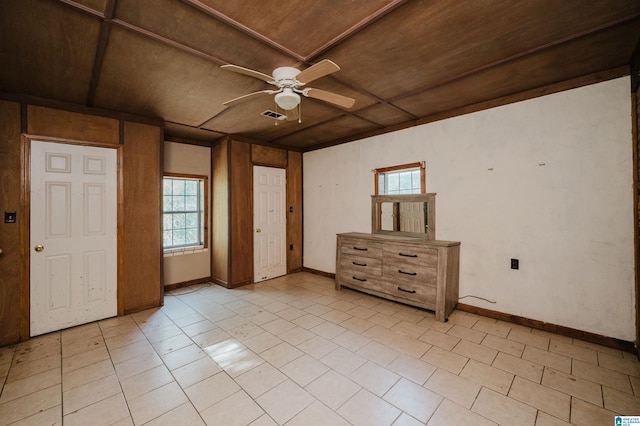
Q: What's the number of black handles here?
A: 6